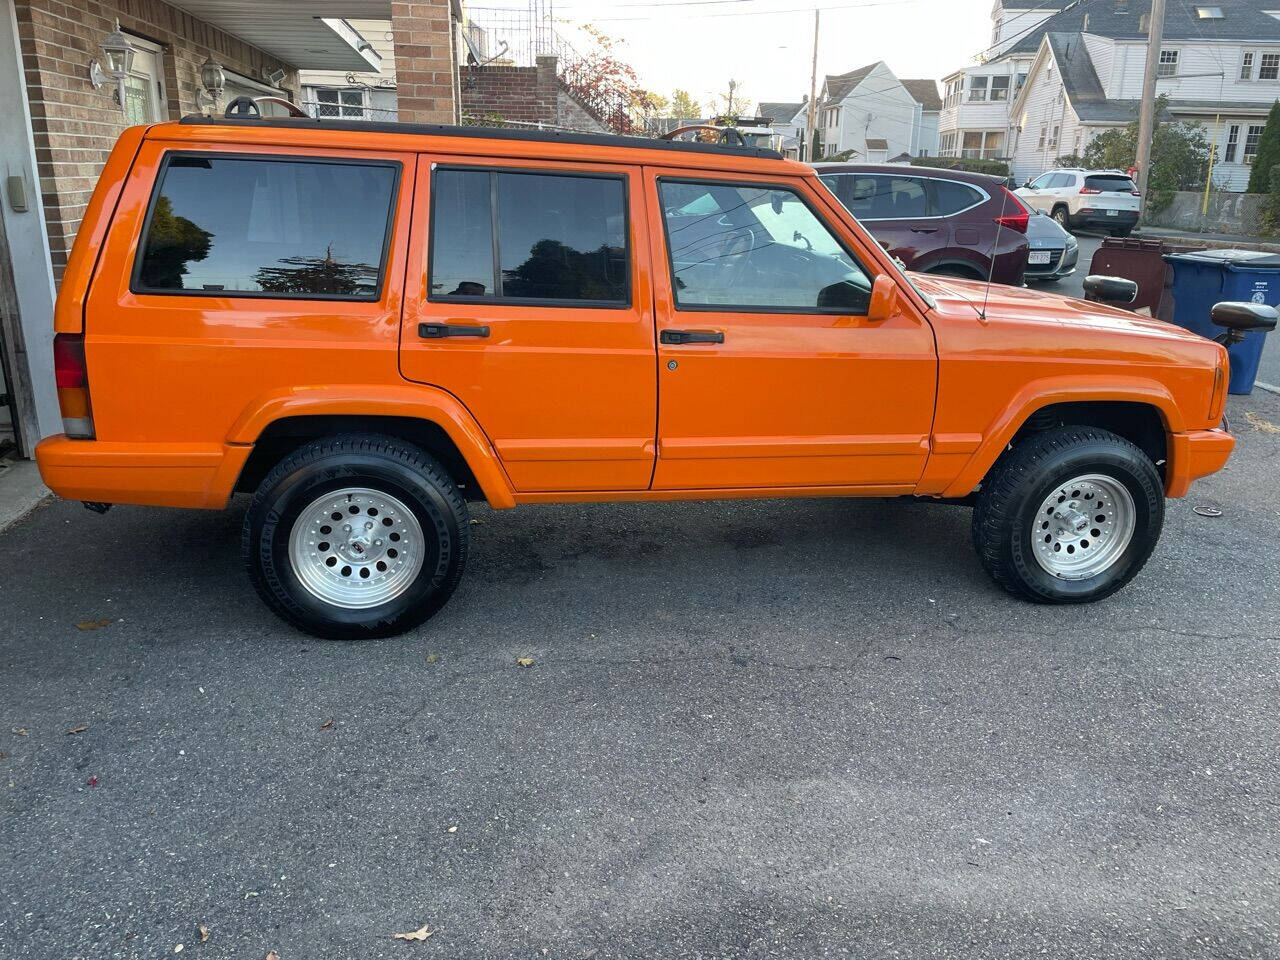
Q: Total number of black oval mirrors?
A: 2